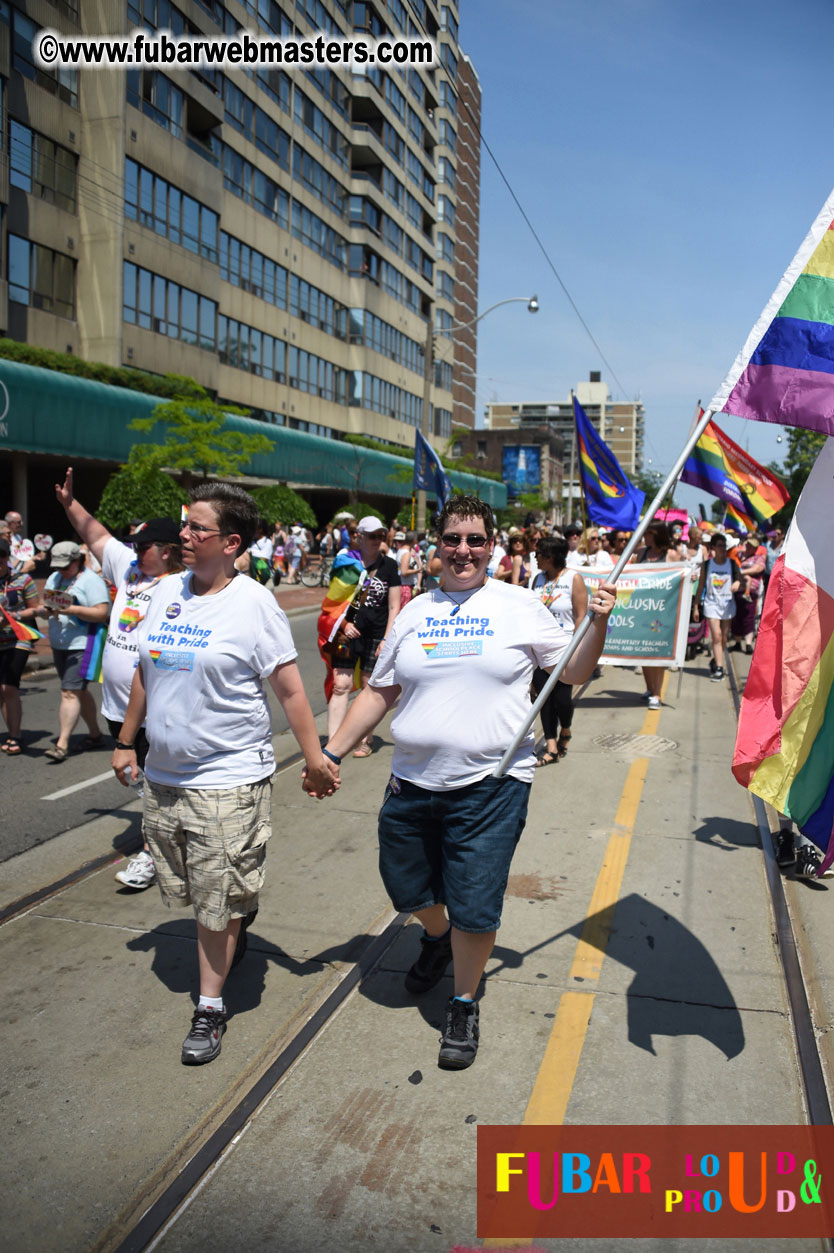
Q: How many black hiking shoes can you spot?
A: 2